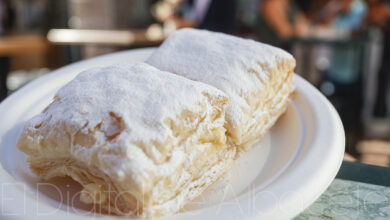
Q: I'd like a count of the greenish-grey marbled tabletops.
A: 1